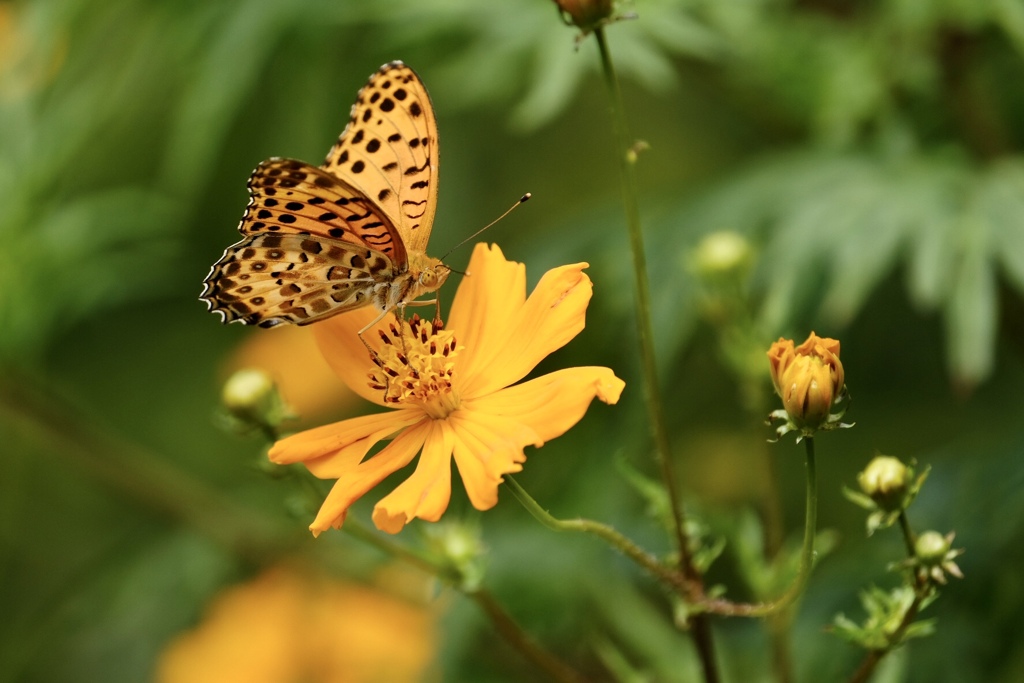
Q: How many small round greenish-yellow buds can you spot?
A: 5